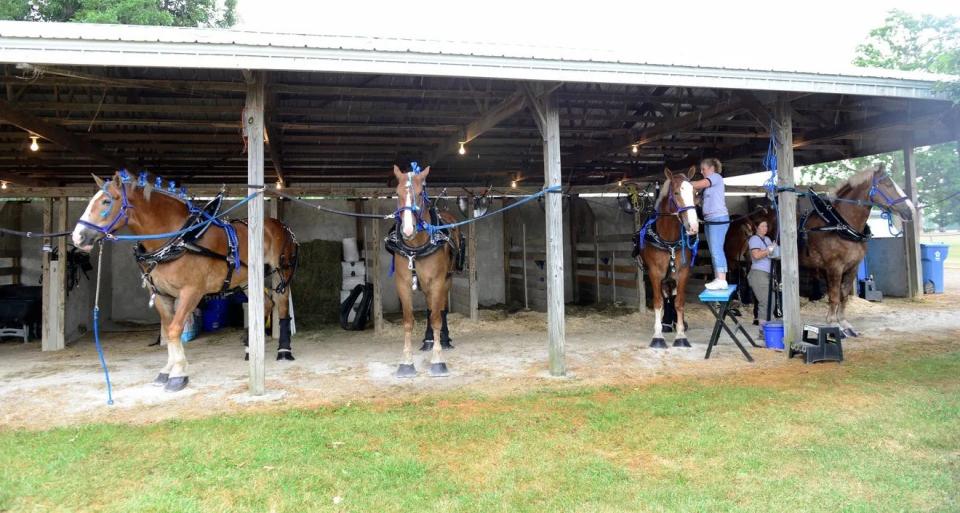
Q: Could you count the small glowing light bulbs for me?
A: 7